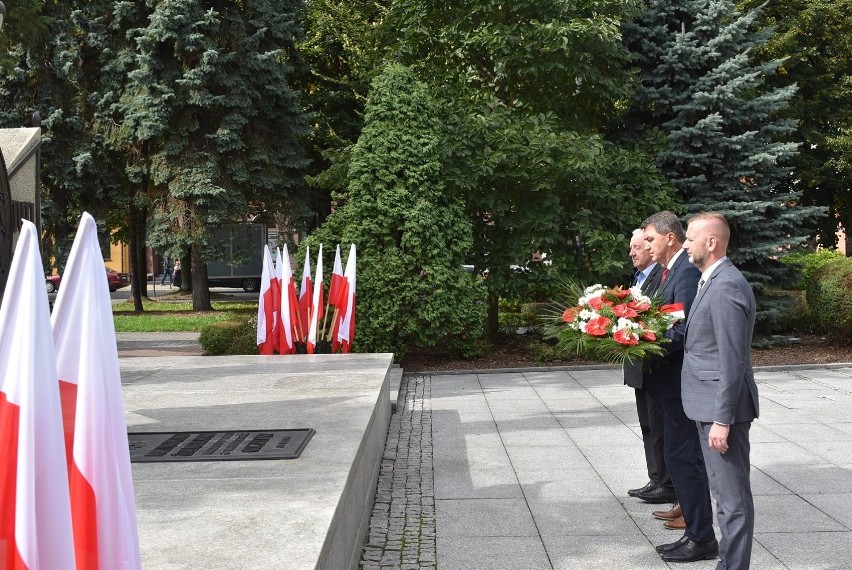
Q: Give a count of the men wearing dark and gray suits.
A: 3